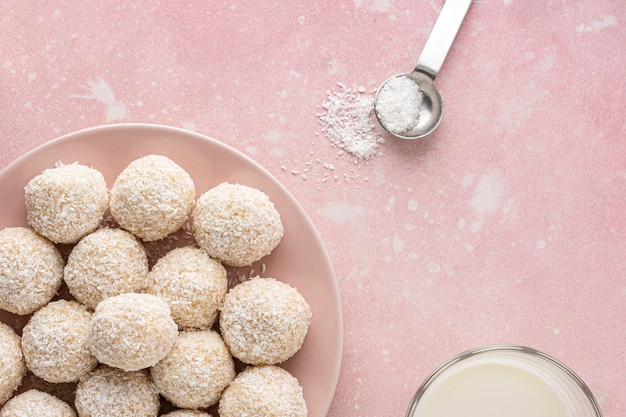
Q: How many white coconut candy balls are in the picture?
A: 15